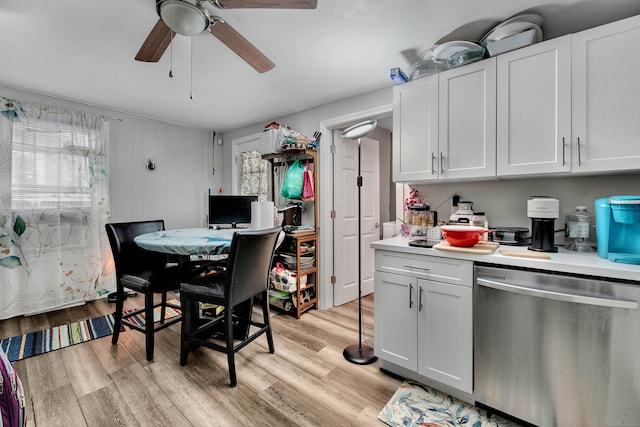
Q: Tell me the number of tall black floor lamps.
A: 1